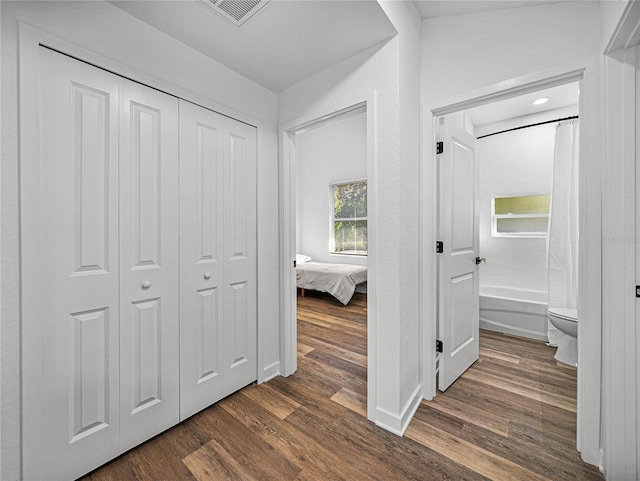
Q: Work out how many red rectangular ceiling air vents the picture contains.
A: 0